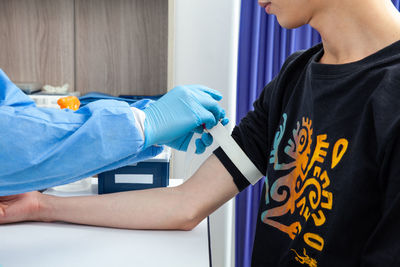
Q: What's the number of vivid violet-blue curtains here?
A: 1